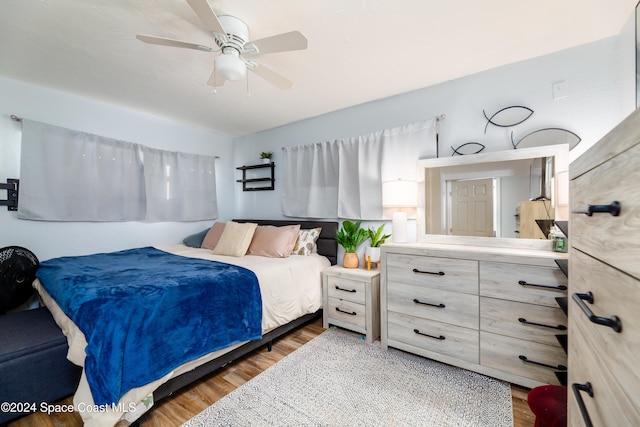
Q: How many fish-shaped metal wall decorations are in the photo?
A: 3